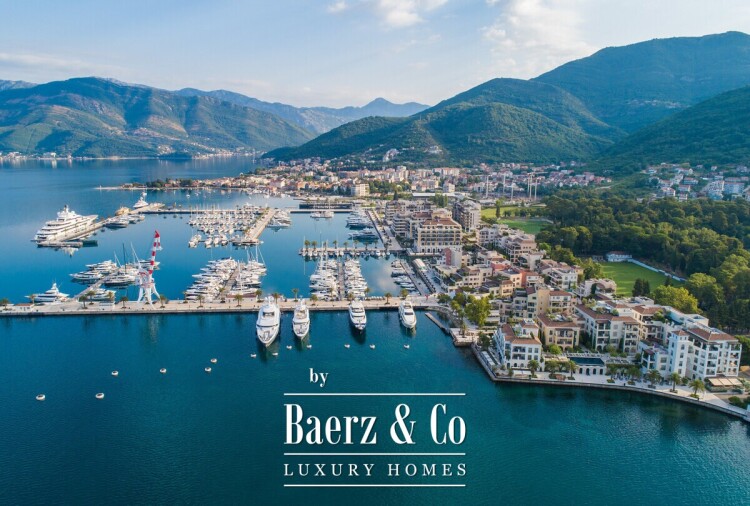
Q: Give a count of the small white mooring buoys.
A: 13